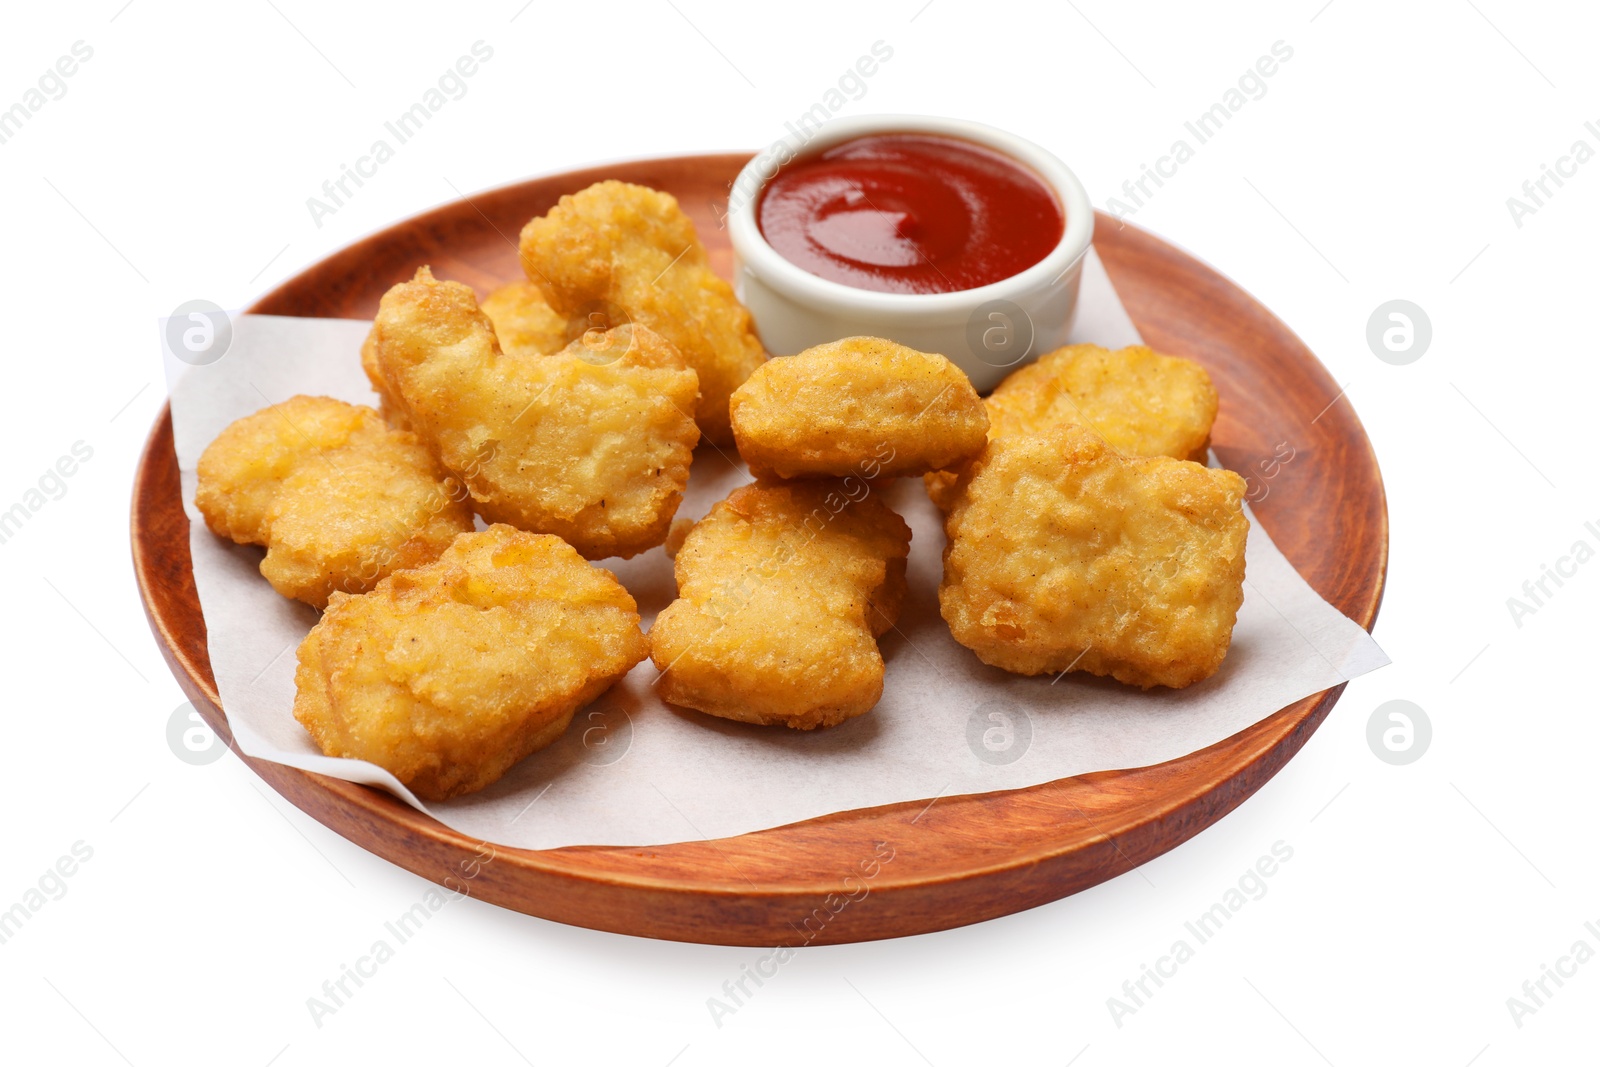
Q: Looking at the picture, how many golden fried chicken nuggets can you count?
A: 9